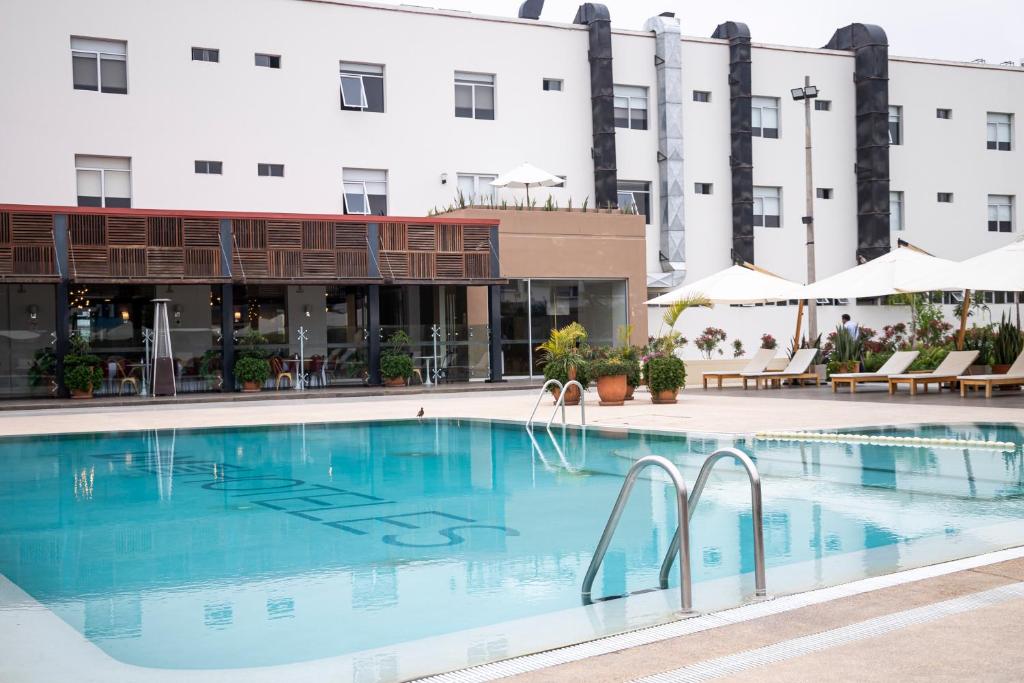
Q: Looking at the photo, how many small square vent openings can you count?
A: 12